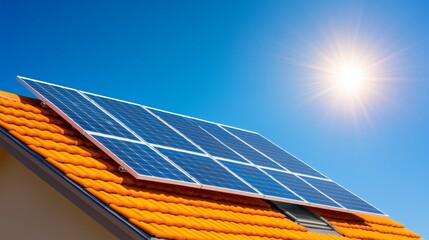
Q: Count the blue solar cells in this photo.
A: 10